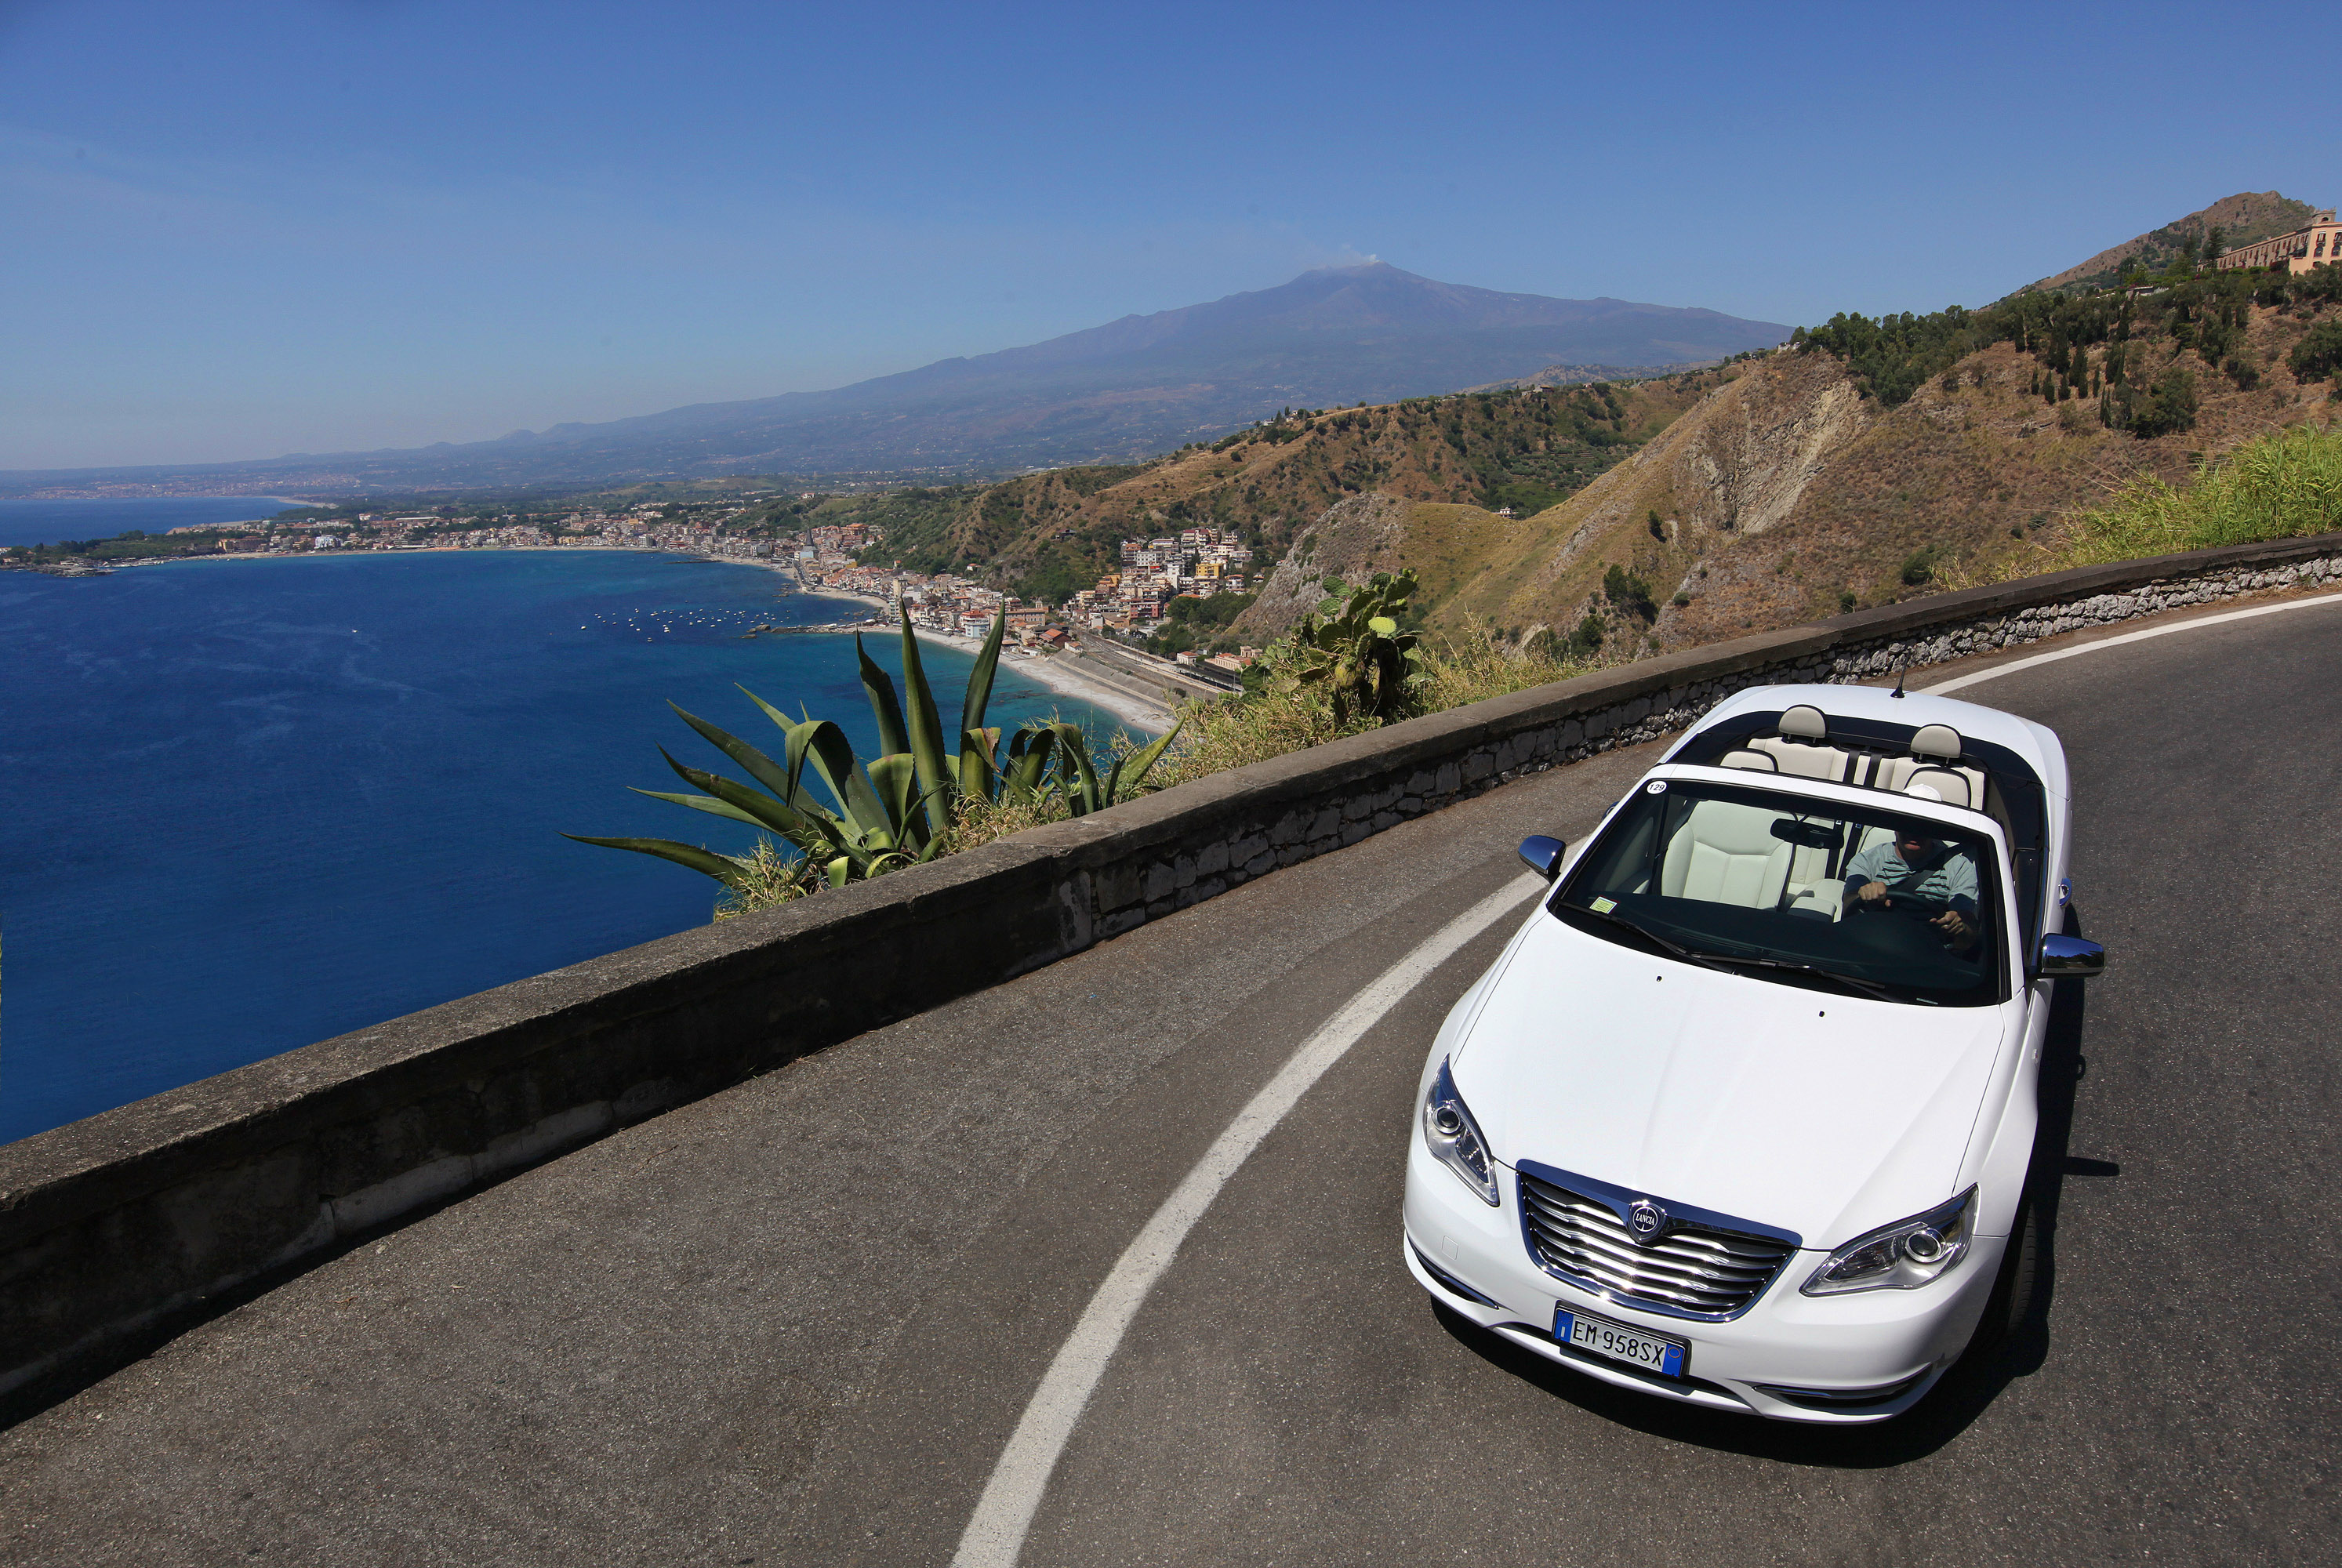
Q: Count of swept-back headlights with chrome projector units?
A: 2